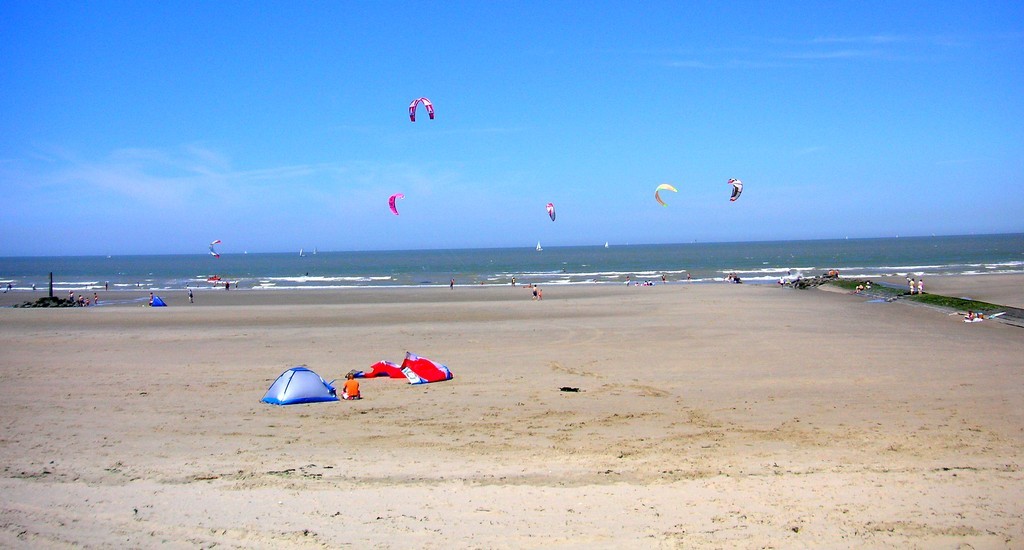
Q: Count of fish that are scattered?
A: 0